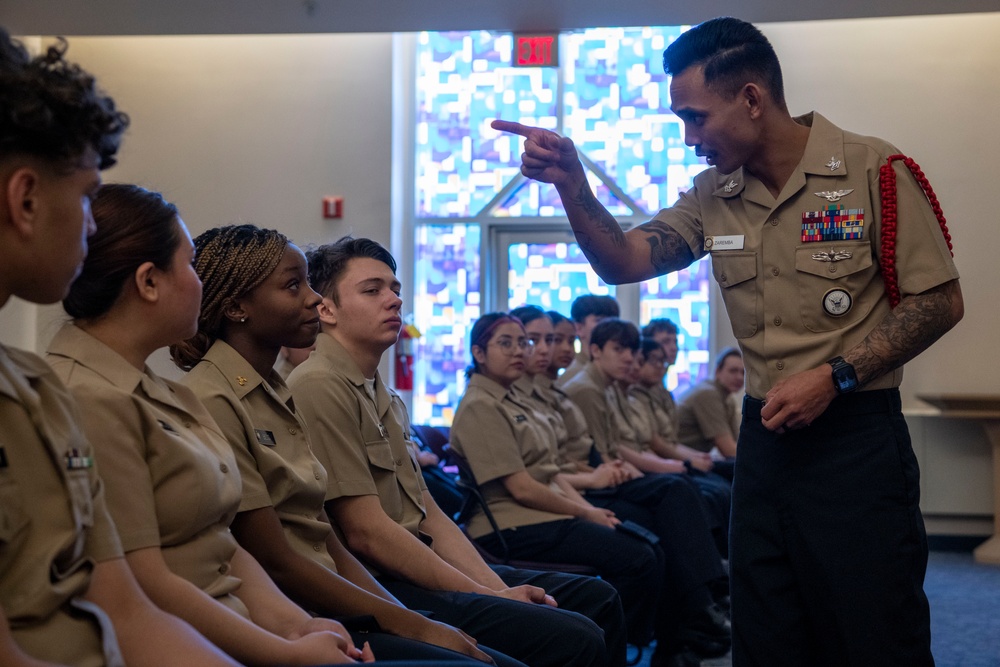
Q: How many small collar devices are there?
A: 3